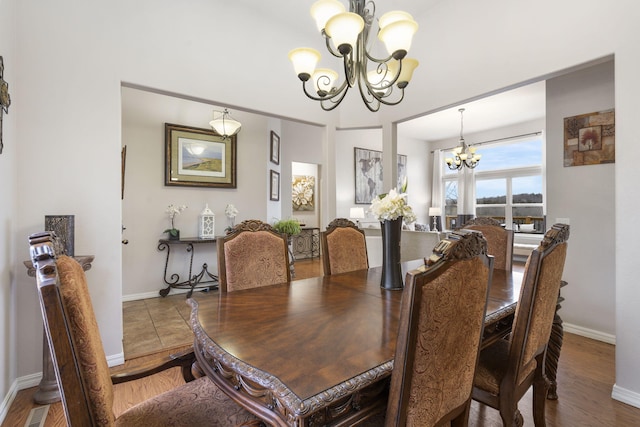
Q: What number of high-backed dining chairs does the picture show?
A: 6